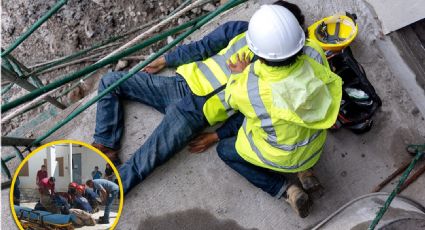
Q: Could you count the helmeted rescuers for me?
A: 3